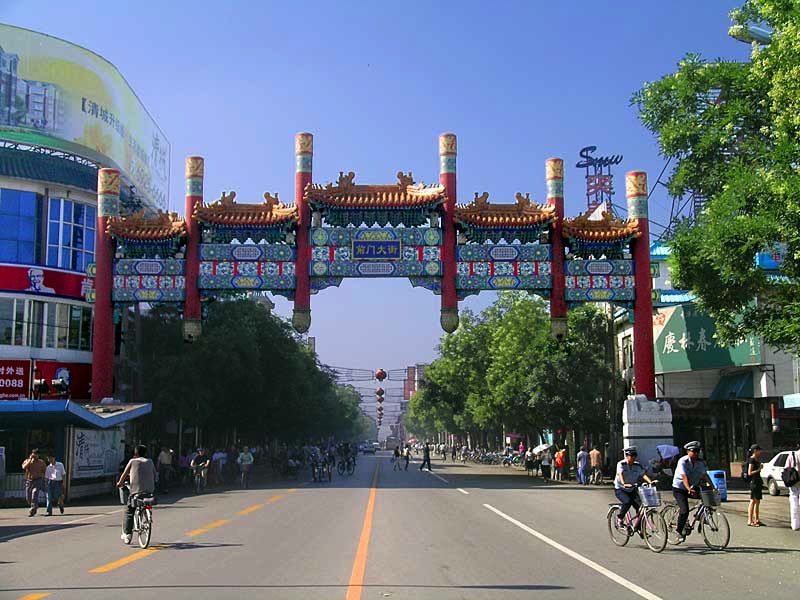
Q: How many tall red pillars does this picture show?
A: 6